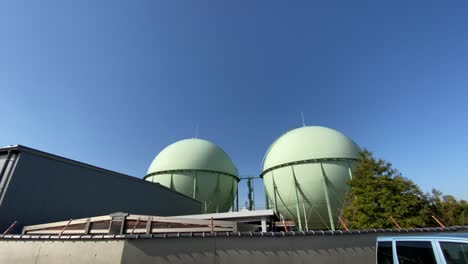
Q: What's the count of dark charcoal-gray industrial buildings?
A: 1